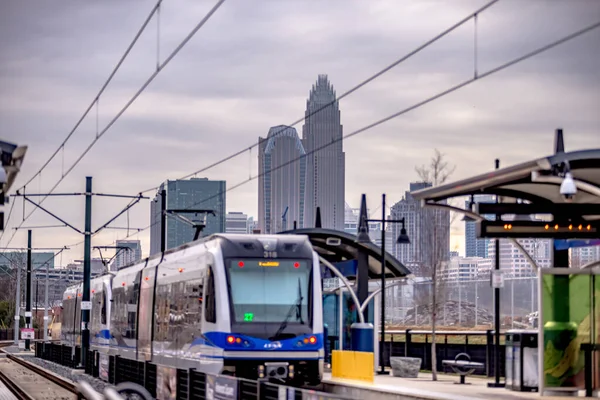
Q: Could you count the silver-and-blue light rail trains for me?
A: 1